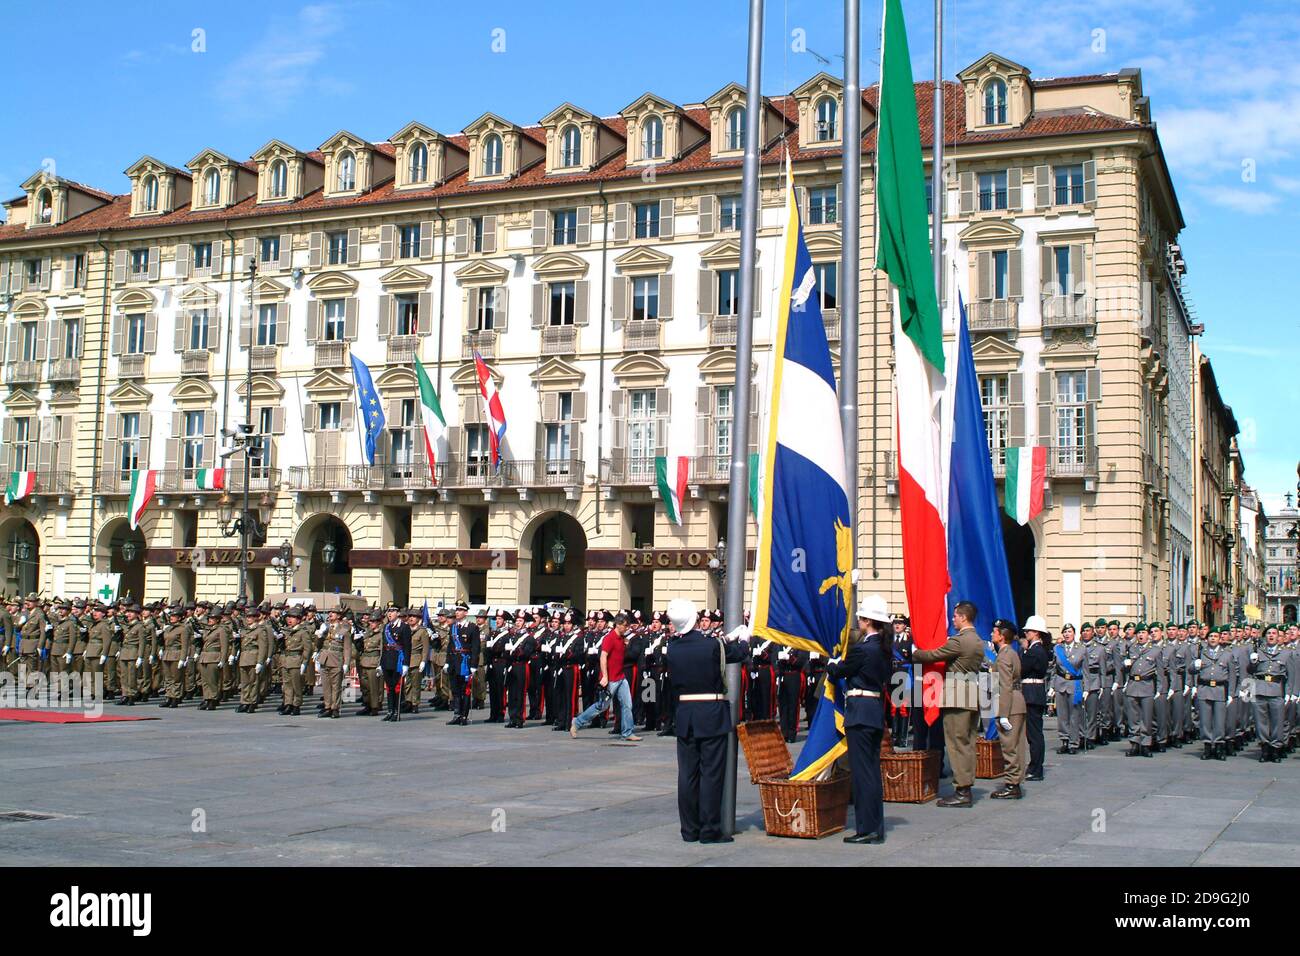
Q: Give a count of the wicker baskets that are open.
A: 3